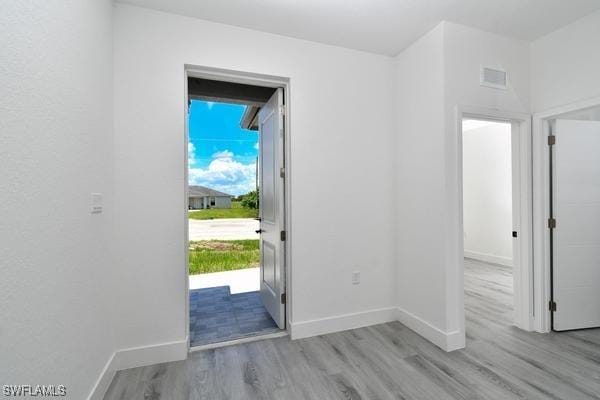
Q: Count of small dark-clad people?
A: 0